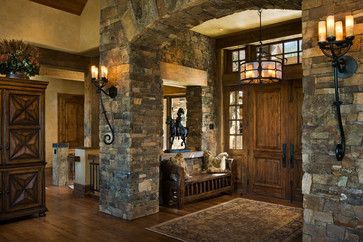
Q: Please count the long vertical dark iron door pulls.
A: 2